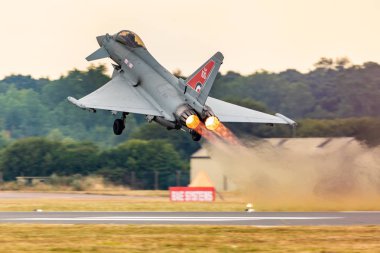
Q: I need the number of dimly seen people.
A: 1